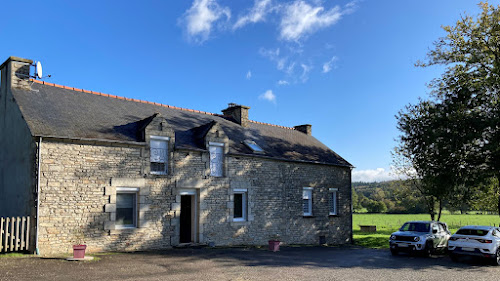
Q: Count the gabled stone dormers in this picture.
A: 2